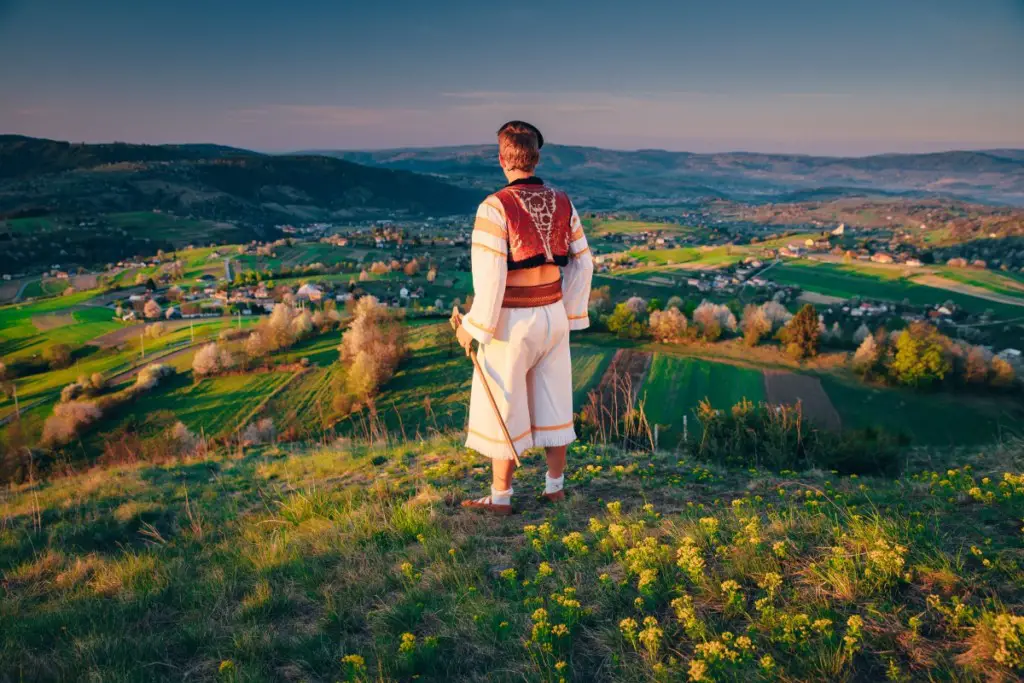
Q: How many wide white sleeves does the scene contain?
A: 2